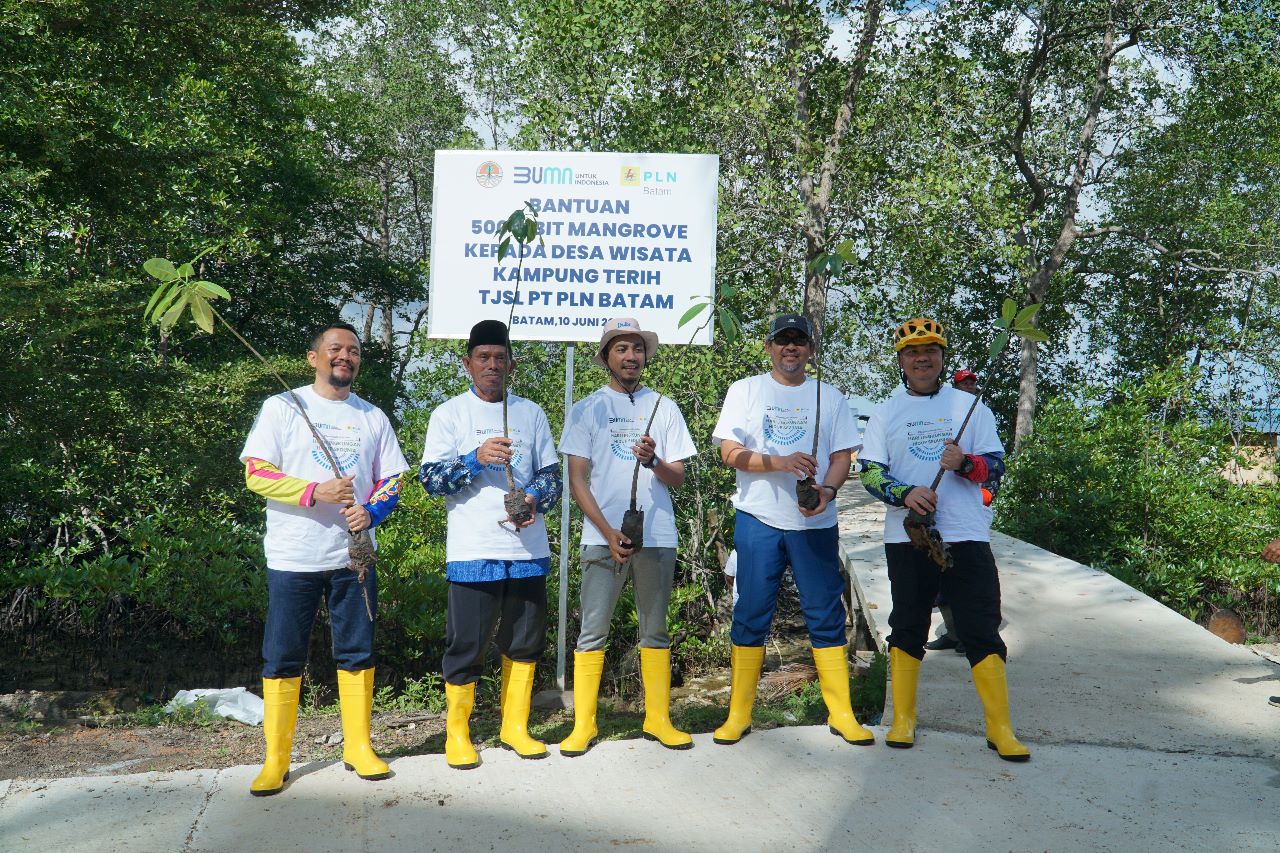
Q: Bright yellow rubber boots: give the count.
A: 10